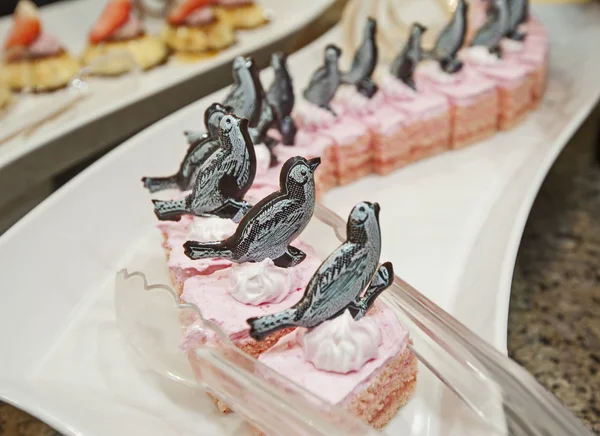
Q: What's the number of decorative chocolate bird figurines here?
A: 12